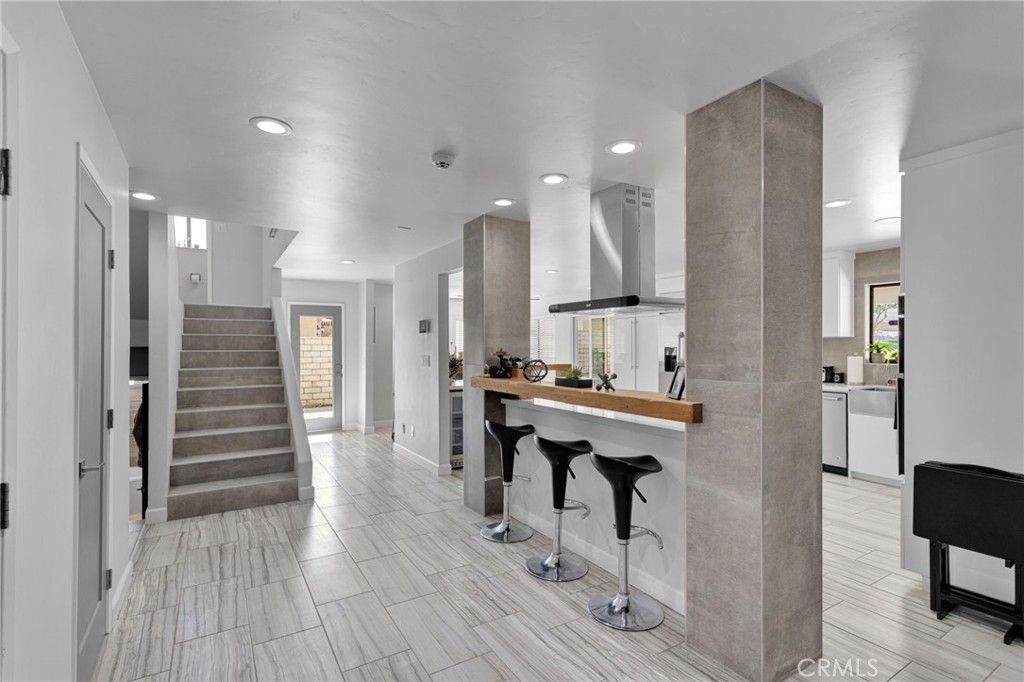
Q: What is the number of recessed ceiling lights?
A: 9